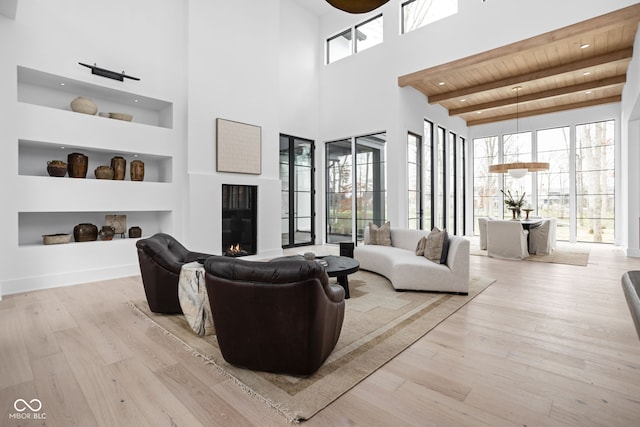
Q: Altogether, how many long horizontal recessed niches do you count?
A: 3